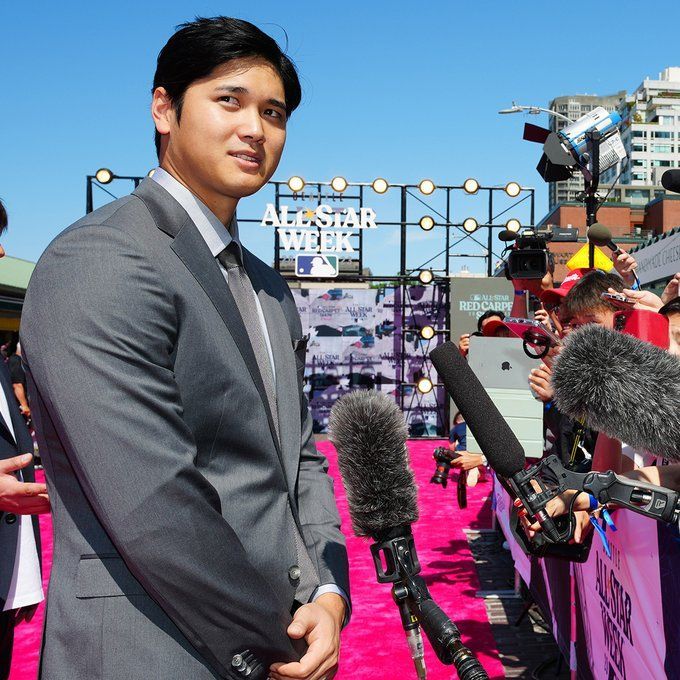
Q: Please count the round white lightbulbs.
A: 14